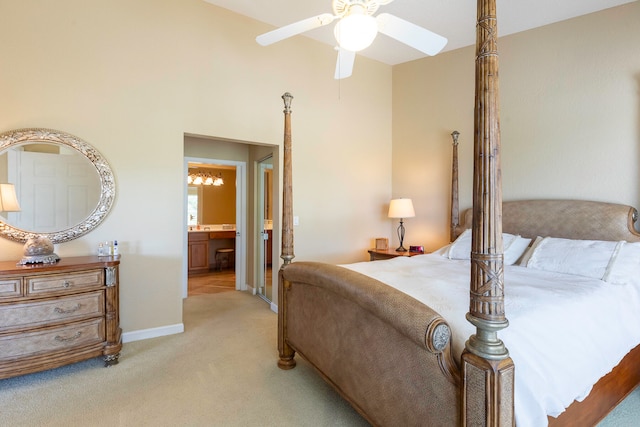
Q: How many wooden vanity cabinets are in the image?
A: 1